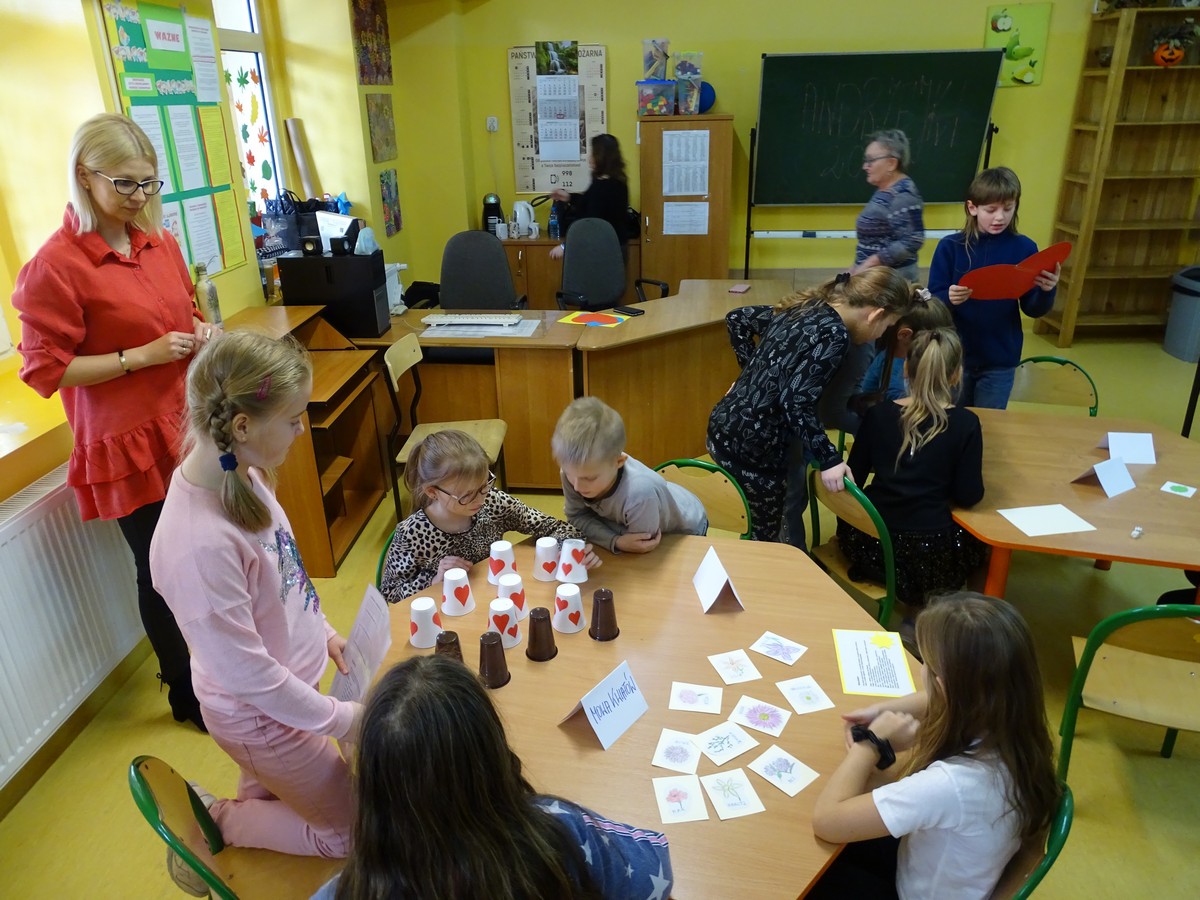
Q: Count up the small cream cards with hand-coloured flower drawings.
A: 10